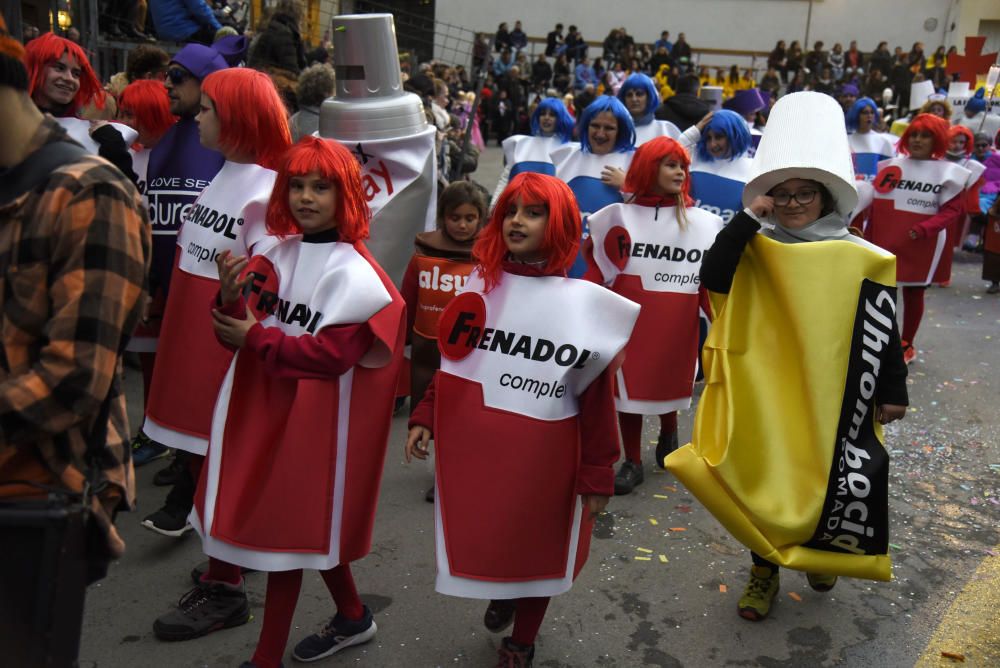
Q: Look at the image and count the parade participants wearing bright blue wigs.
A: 5